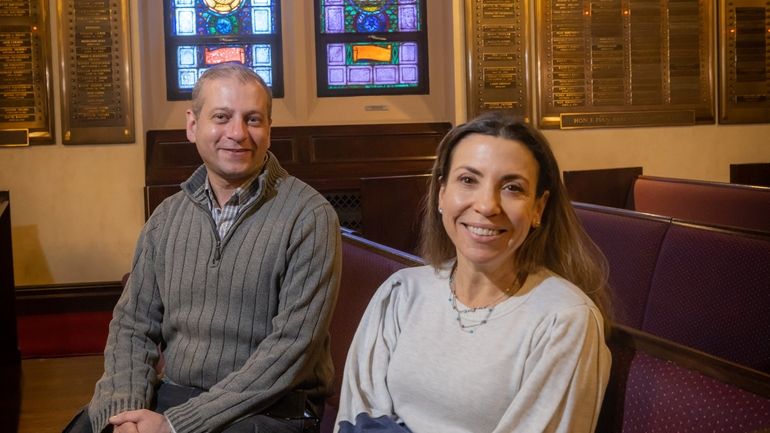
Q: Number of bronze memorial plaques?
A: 5